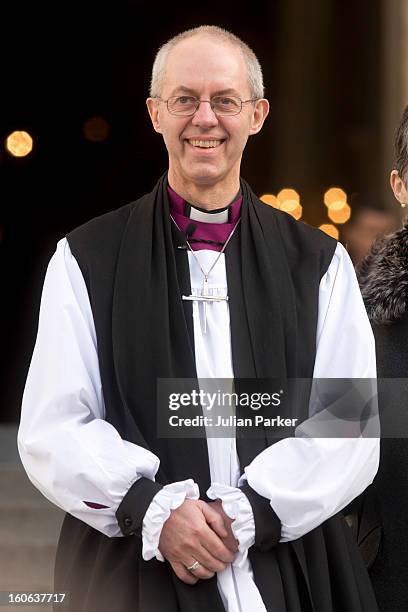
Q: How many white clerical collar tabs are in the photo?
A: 1